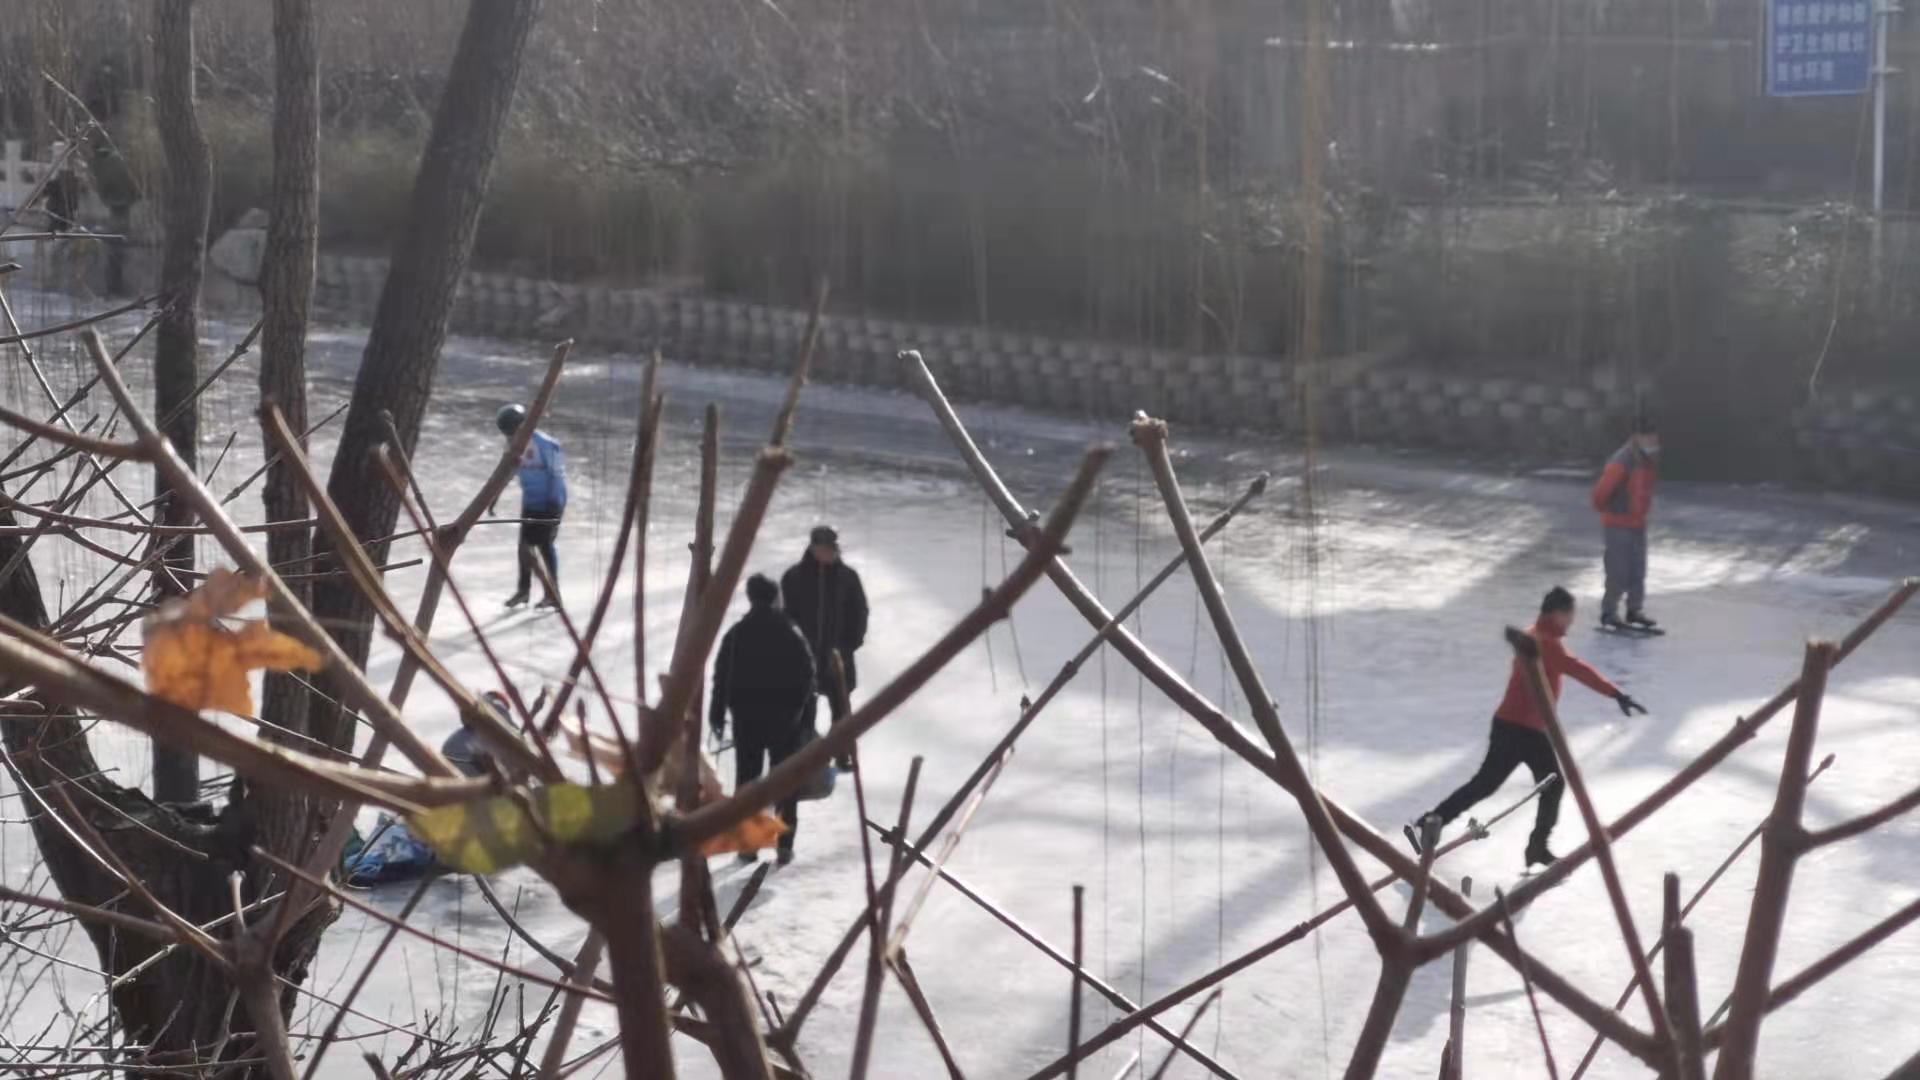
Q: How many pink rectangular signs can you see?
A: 0